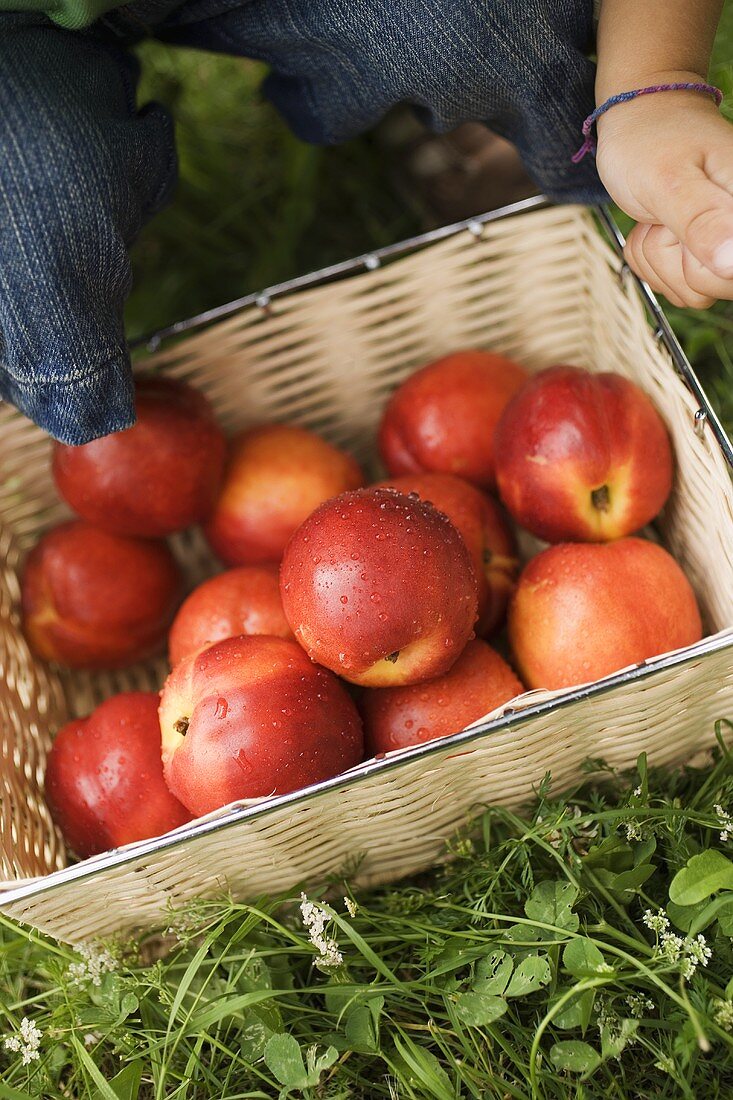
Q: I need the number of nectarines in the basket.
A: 12